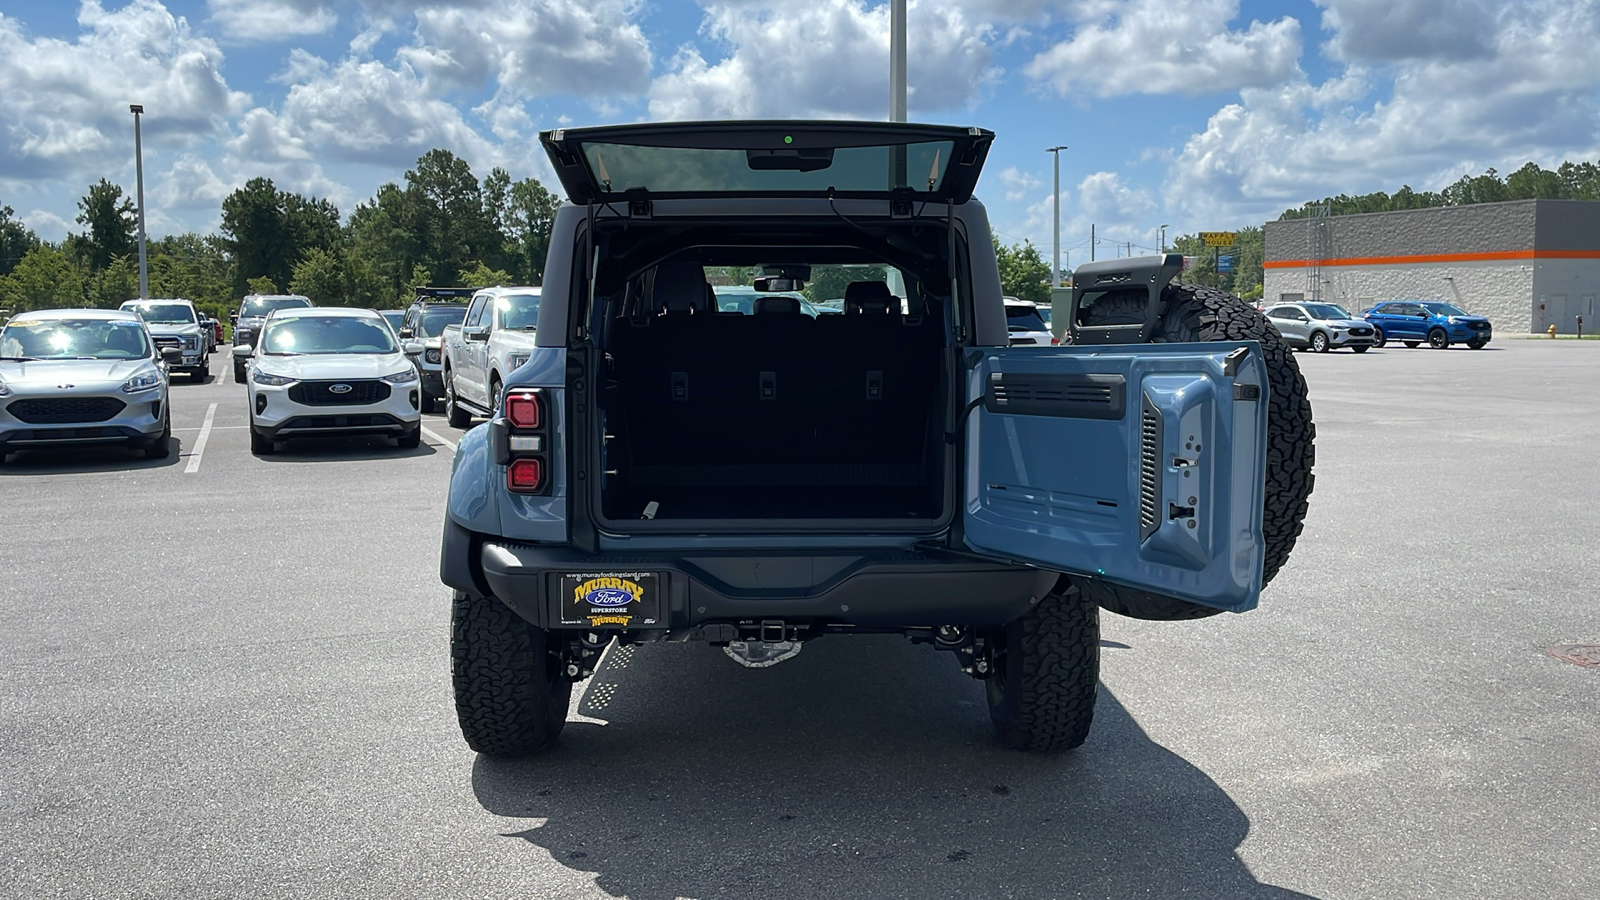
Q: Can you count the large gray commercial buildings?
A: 1